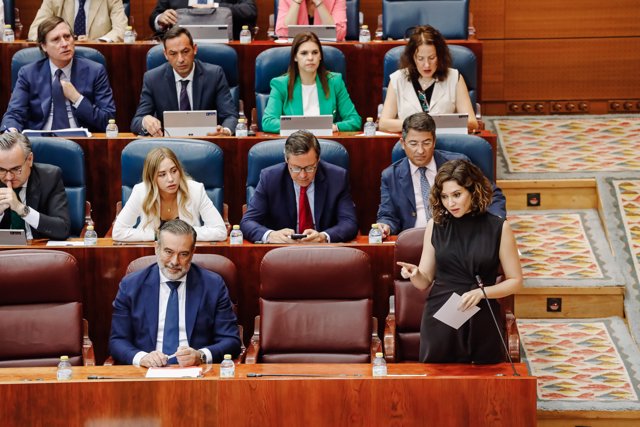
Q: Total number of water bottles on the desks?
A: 13